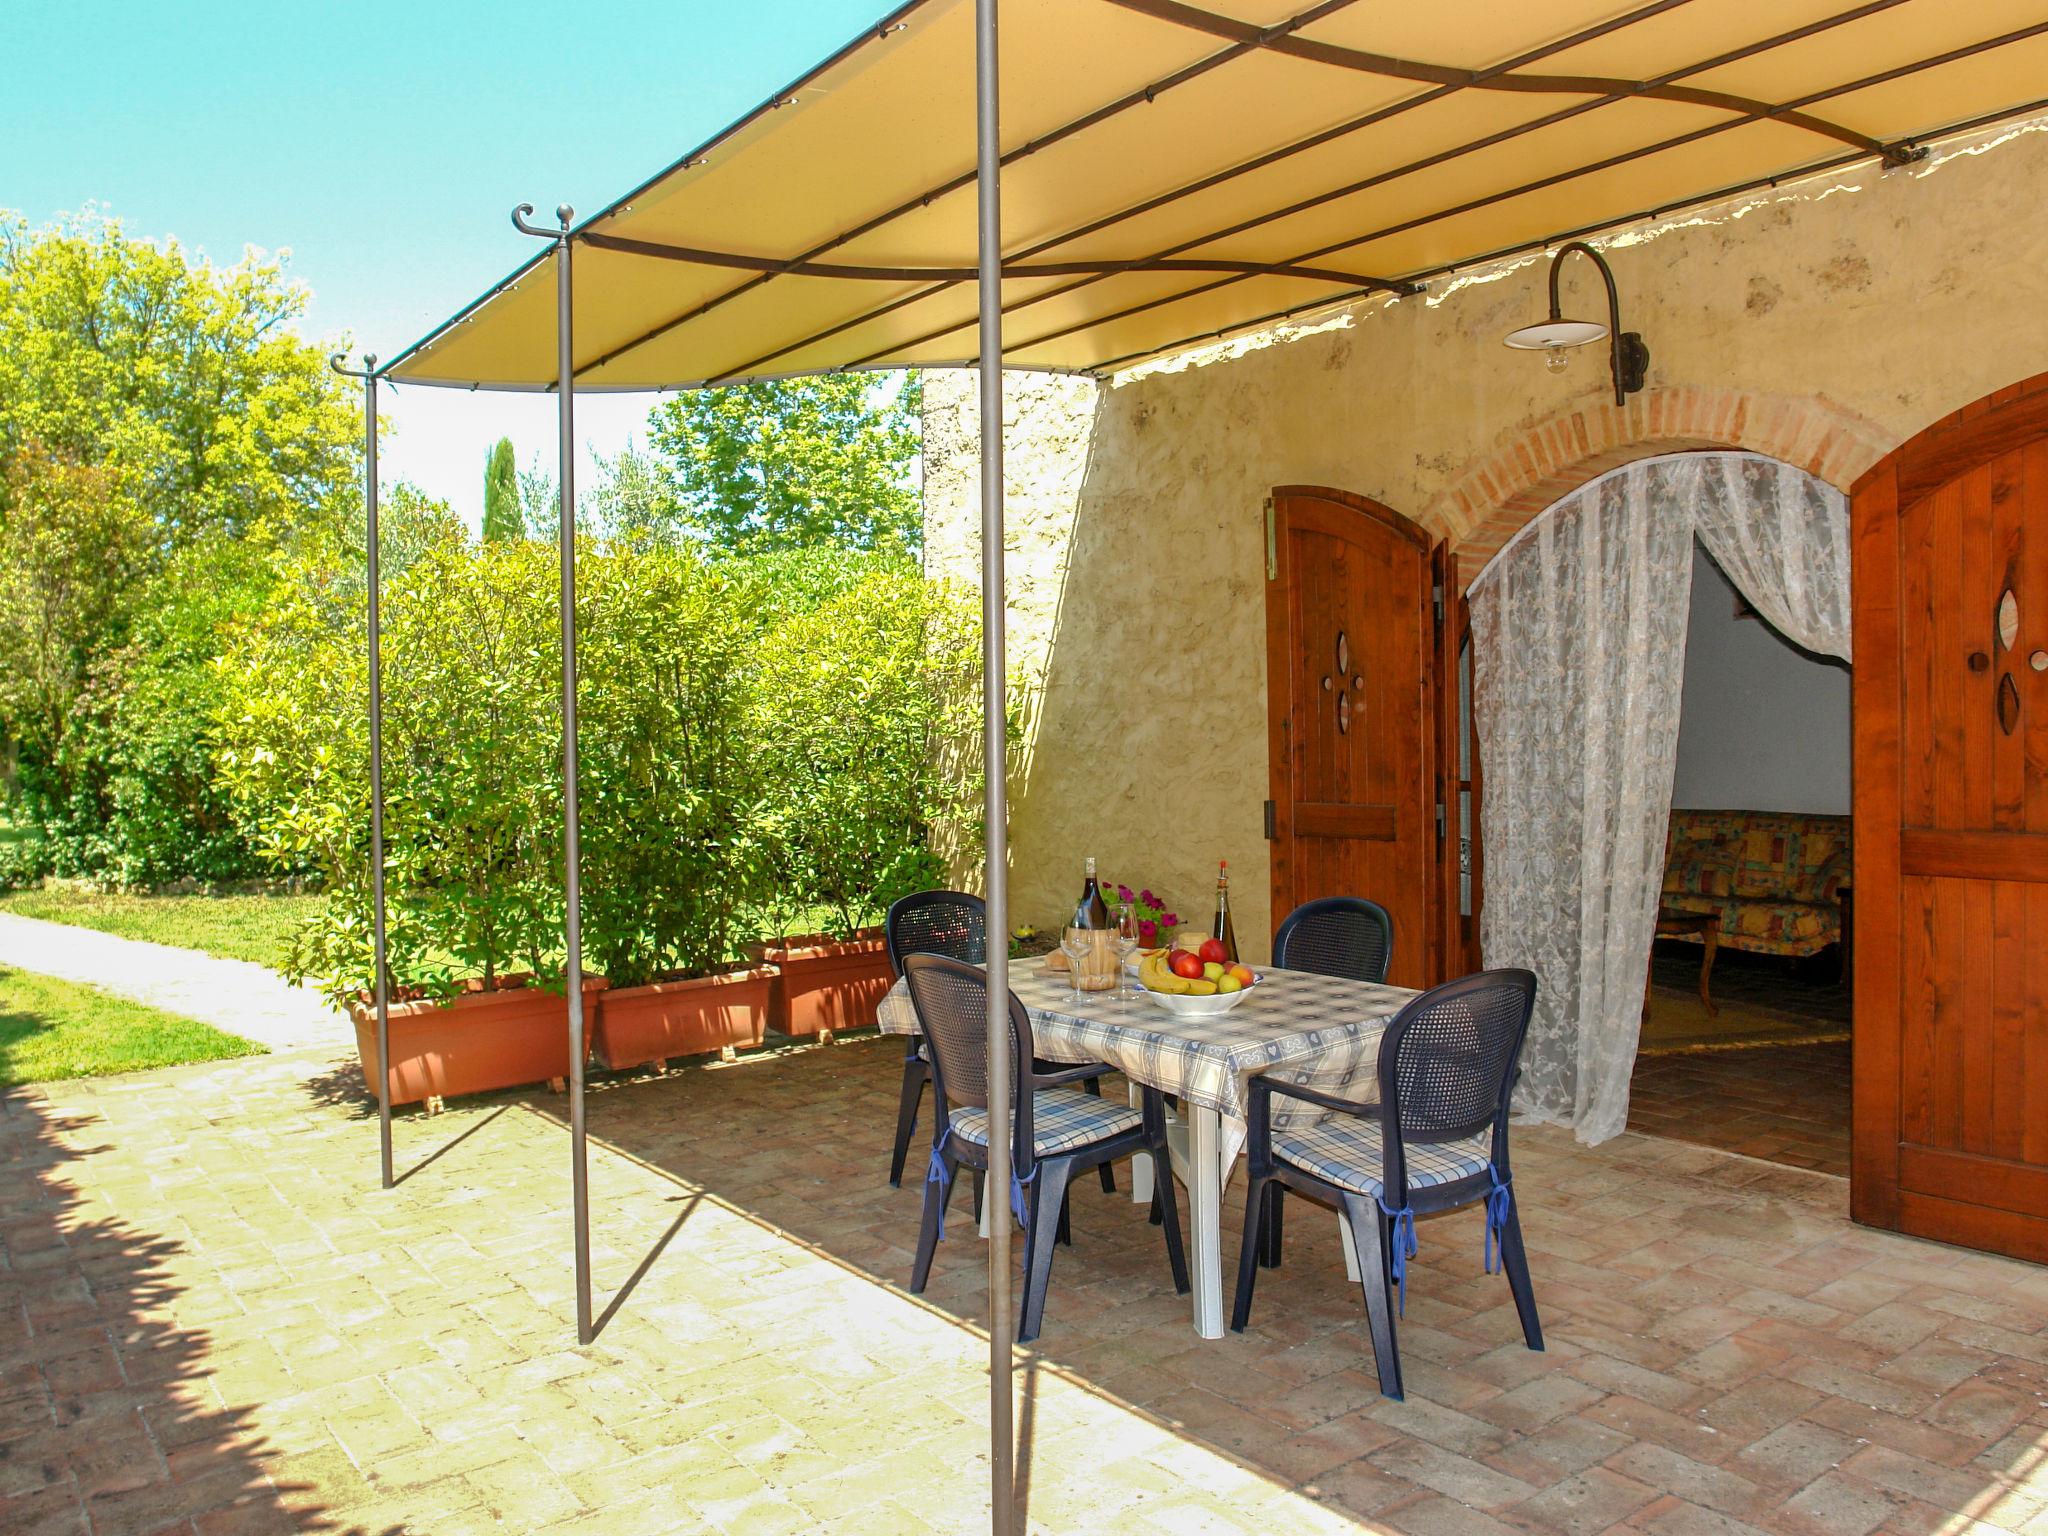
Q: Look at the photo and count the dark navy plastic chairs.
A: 4